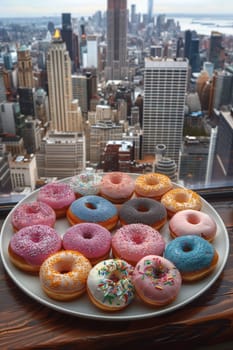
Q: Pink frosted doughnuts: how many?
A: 8